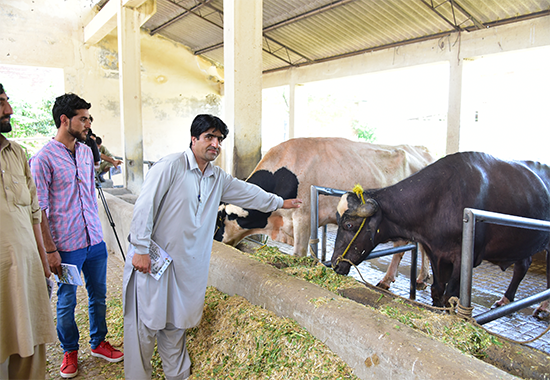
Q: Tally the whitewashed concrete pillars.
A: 4